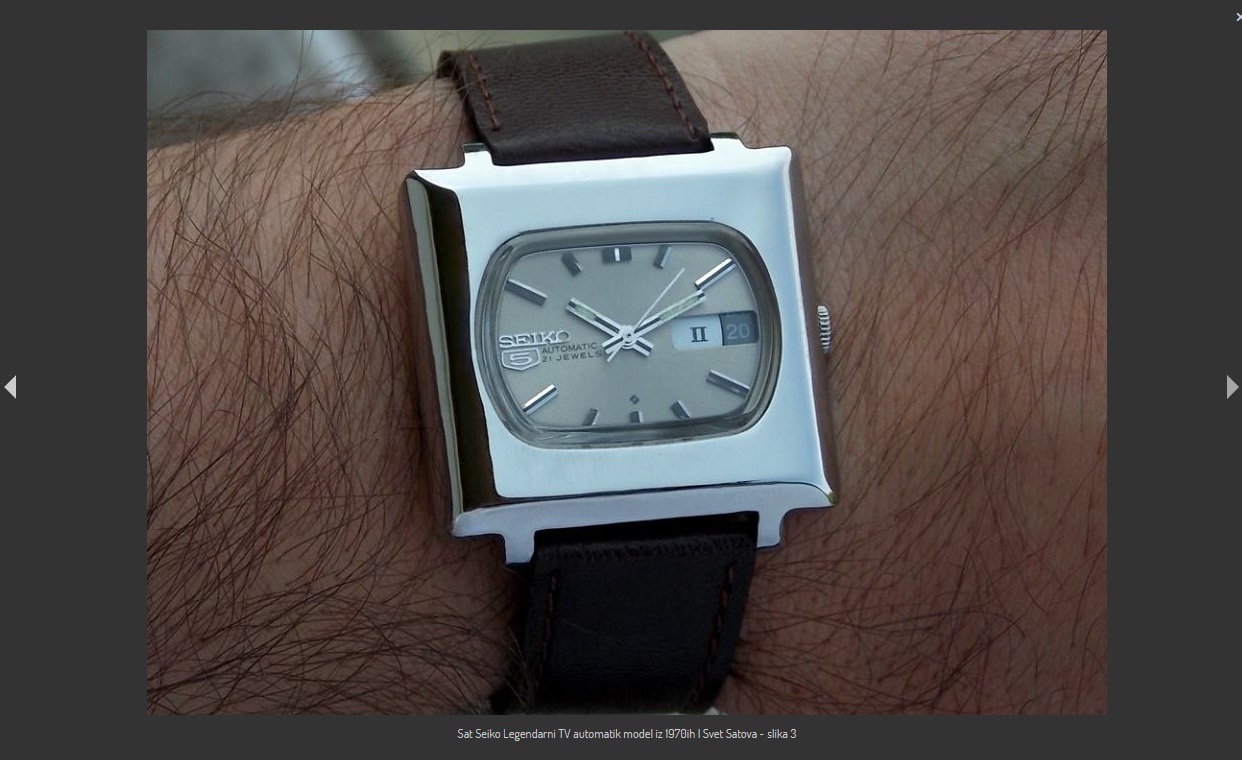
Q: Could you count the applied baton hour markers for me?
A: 10